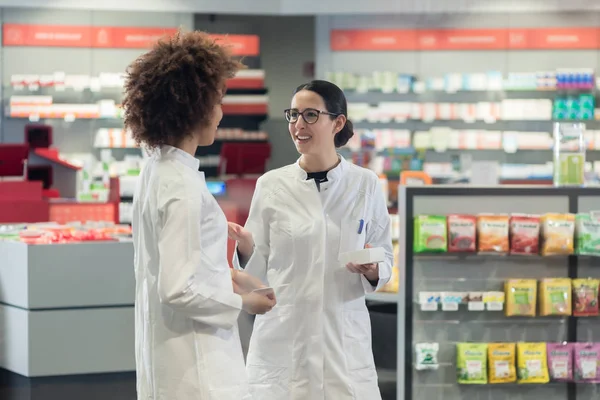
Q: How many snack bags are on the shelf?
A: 15